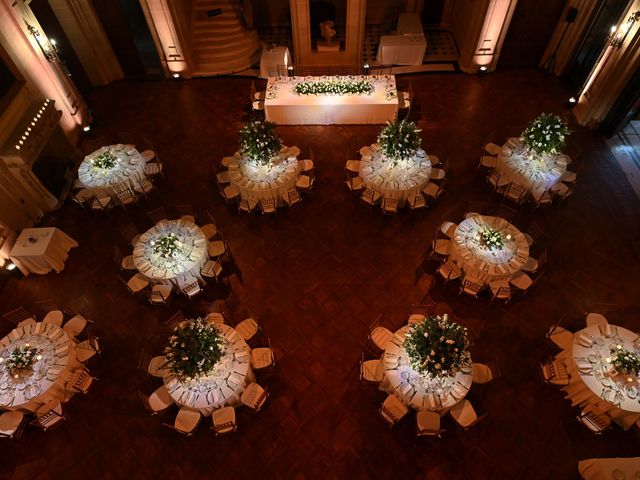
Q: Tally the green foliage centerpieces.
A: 11